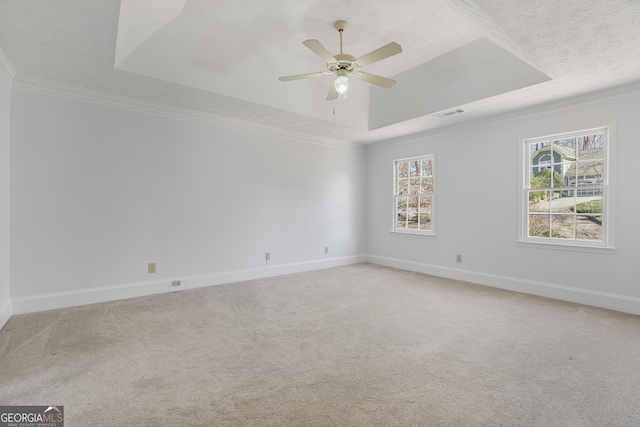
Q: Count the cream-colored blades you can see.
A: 5